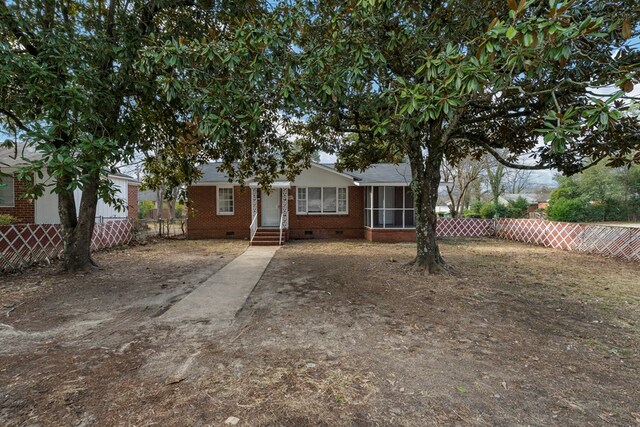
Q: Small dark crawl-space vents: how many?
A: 3